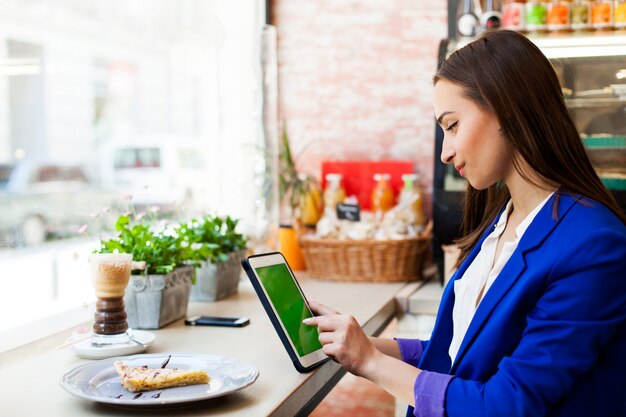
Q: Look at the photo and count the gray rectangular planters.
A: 2